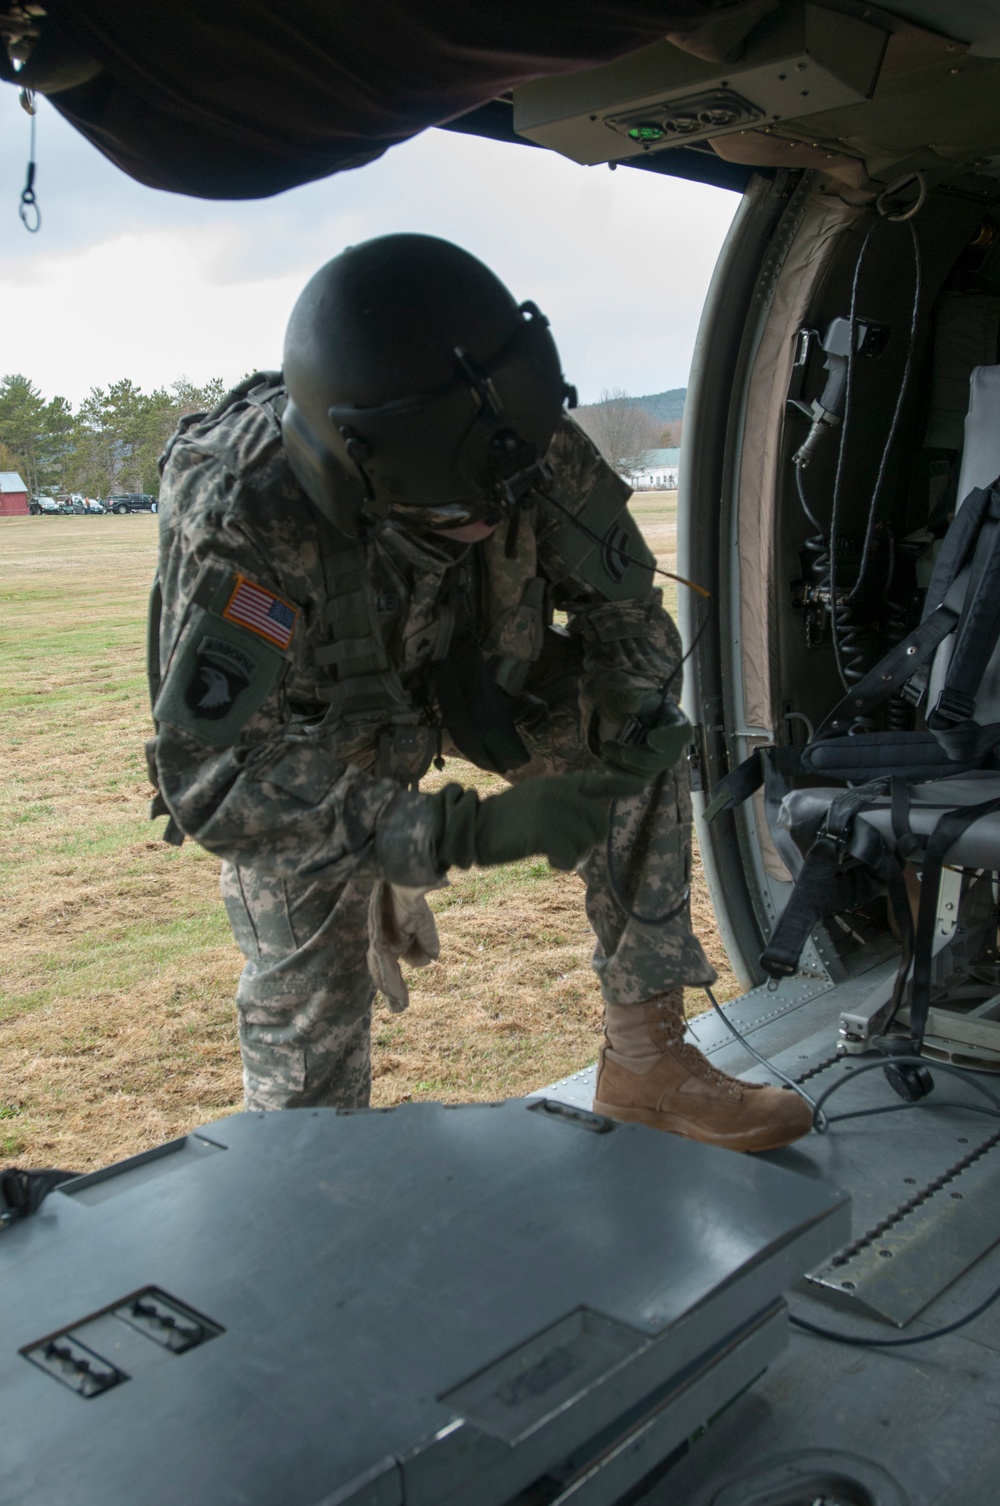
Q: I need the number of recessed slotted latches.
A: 2